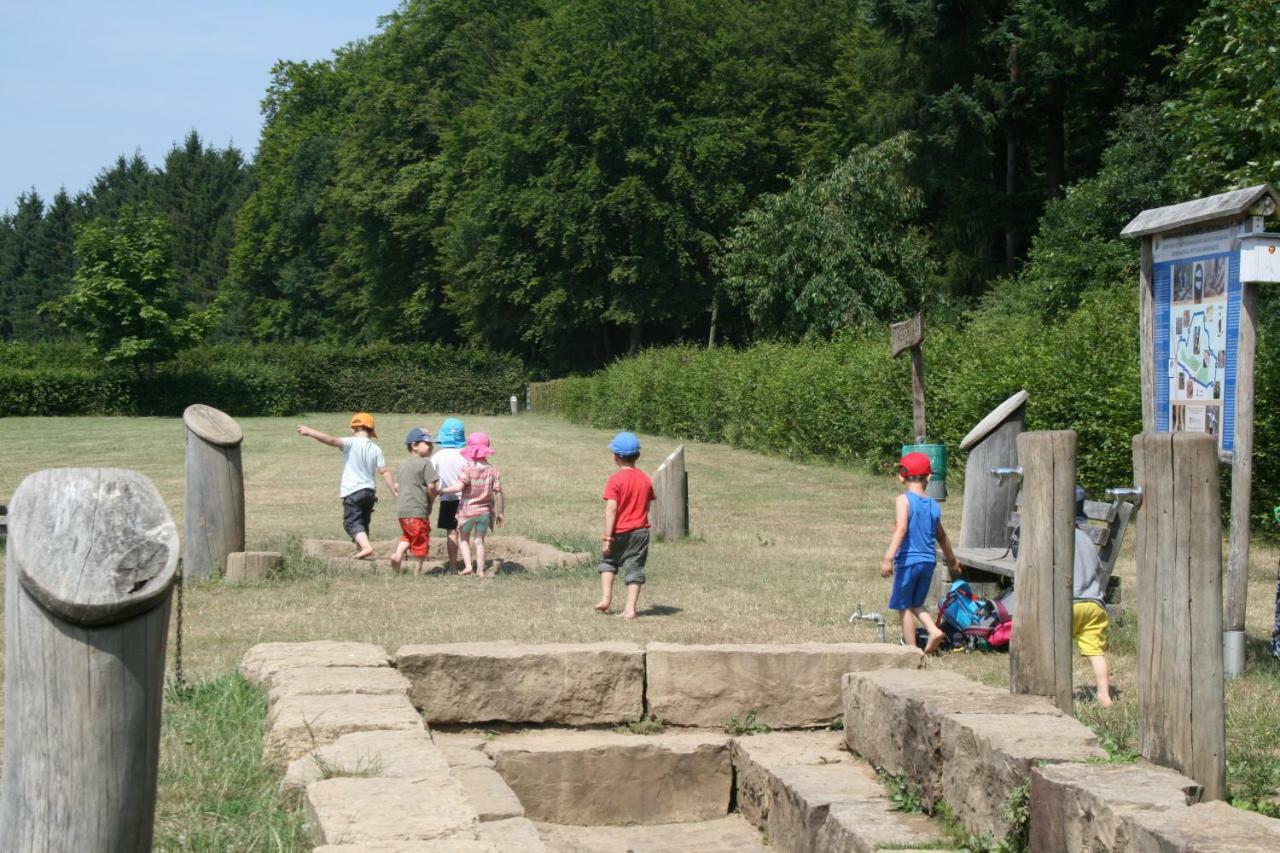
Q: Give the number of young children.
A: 7